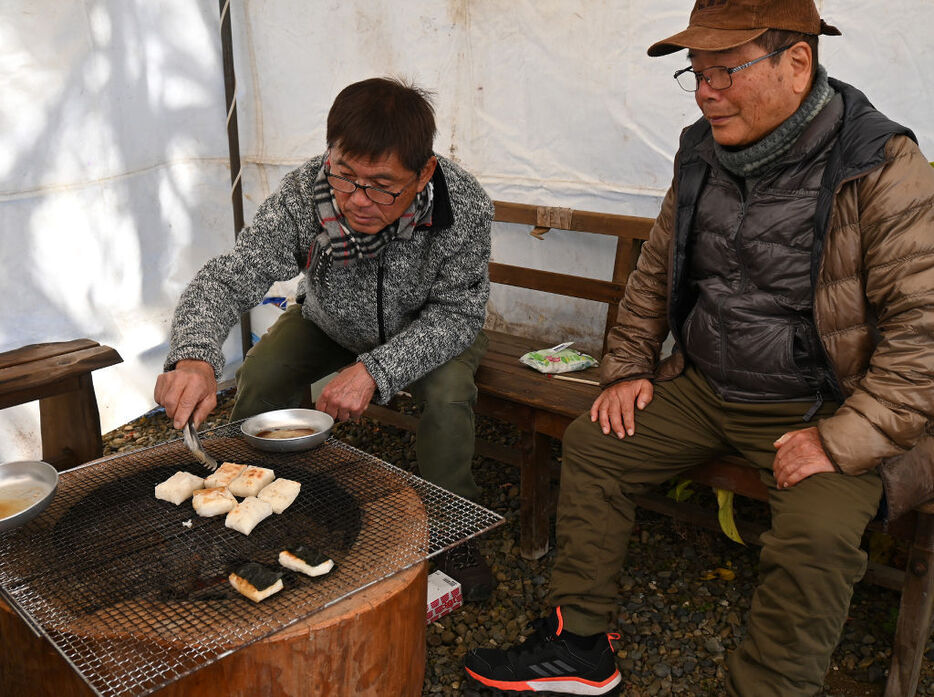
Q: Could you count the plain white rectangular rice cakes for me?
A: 6